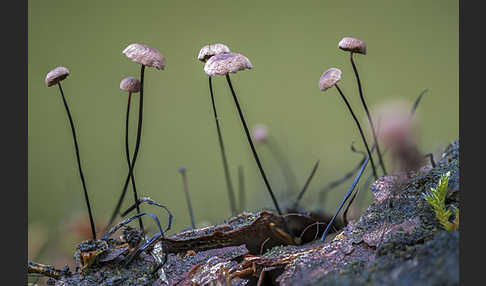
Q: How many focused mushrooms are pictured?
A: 7